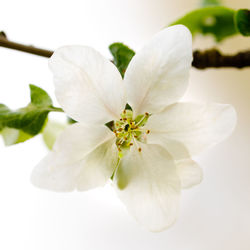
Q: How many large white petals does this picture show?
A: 5